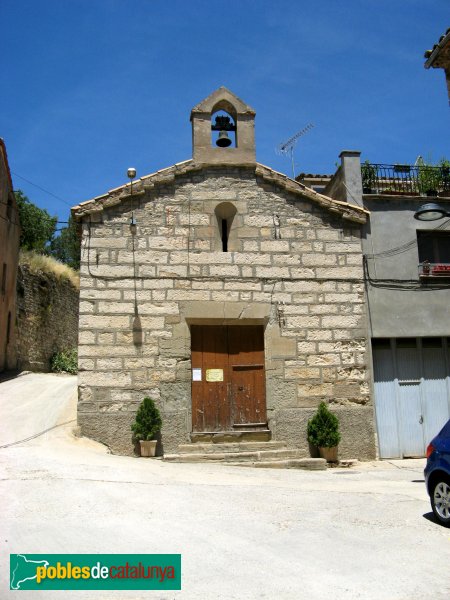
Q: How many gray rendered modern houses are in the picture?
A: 1